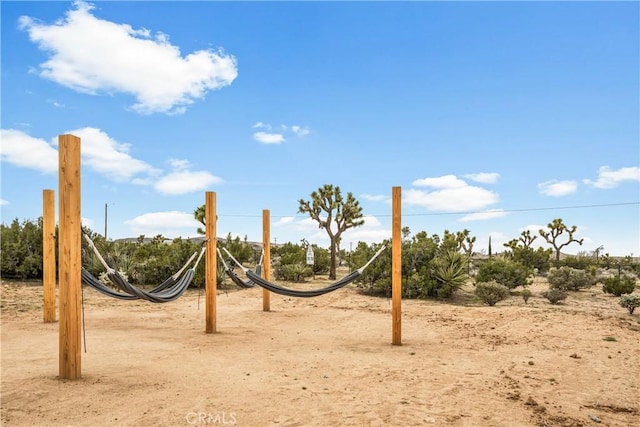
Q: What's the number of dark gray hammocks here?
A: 4